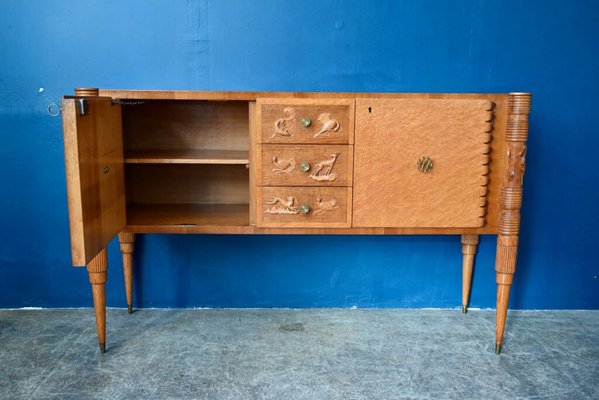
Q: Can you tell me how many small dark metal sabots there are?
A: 4